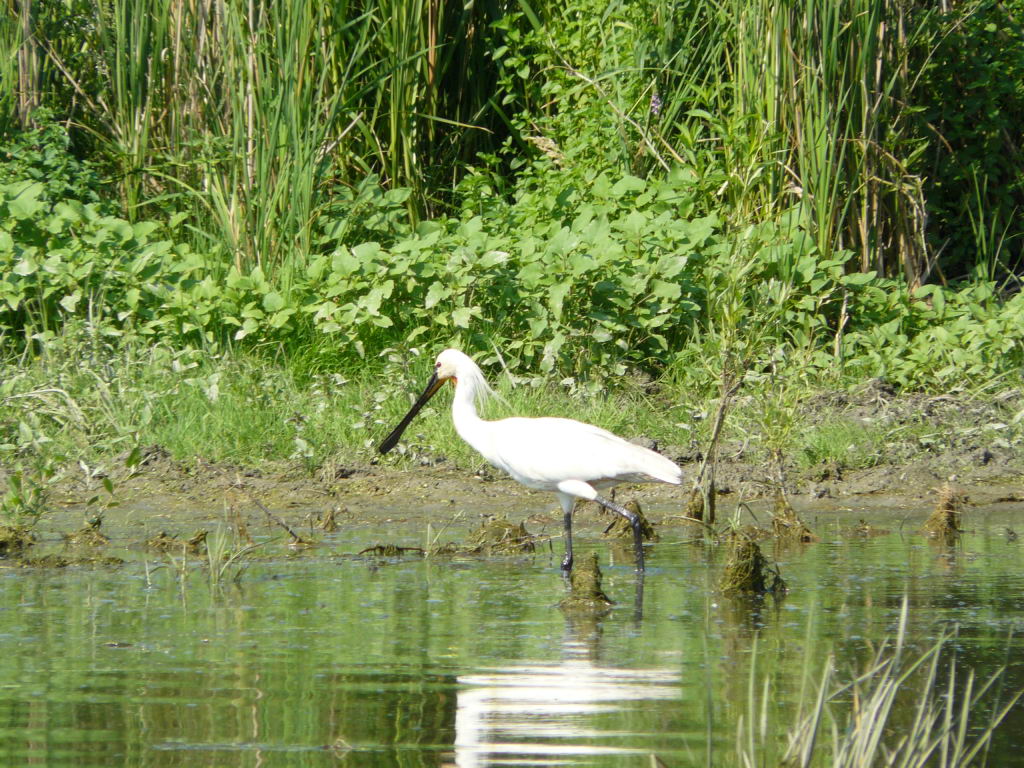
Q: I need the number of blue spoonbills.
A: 0